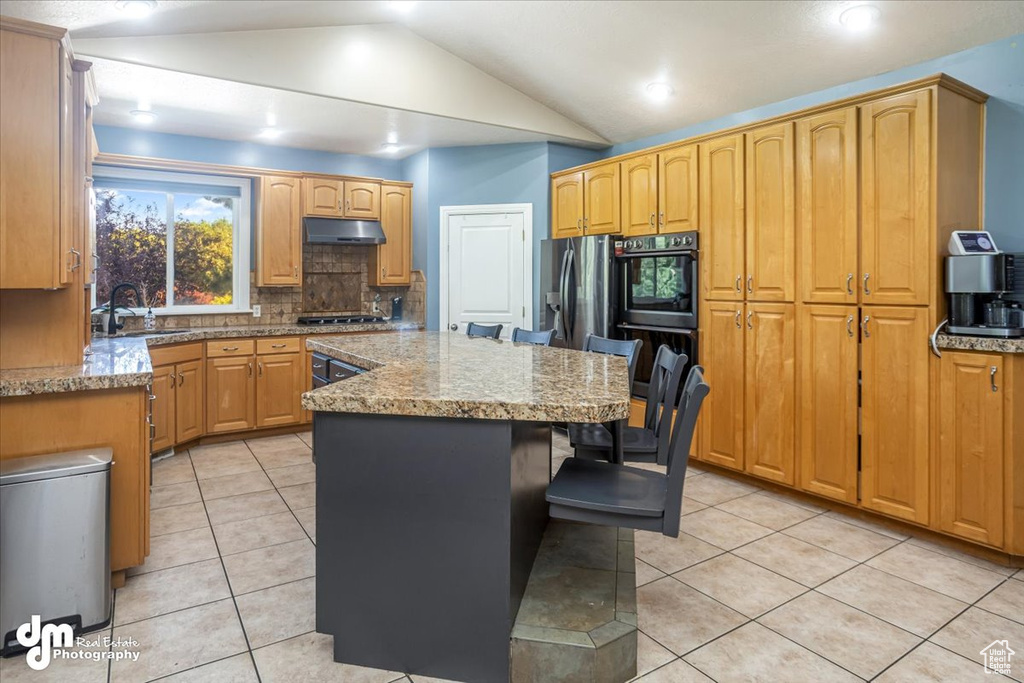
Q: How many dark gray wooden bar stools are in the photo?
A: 5